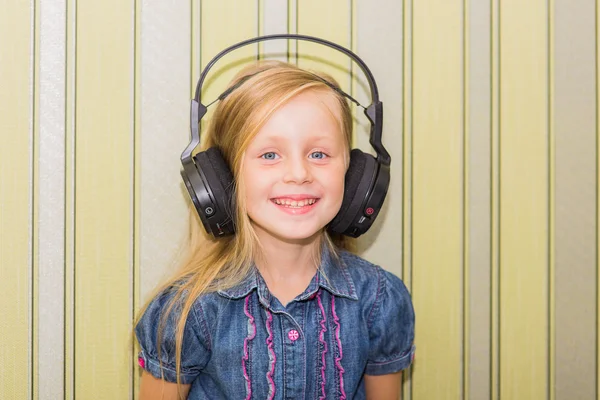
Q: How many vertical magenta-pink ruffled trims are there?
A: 4